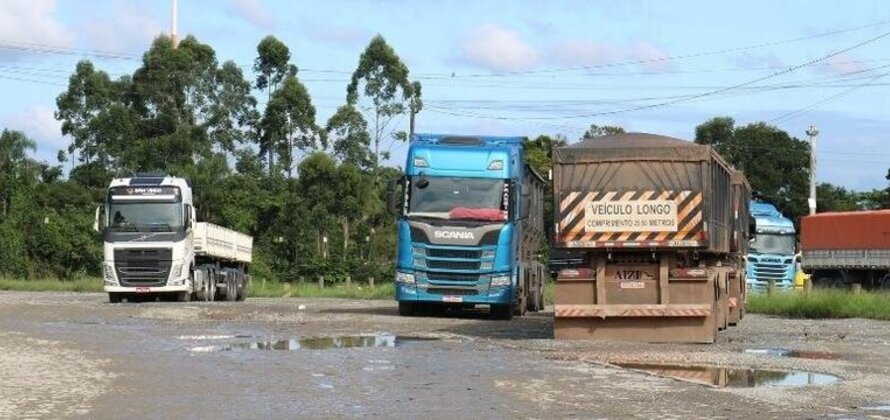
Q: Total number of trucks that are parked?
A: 5